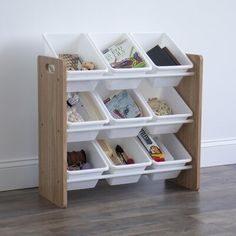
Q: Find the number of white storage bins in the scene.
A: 9